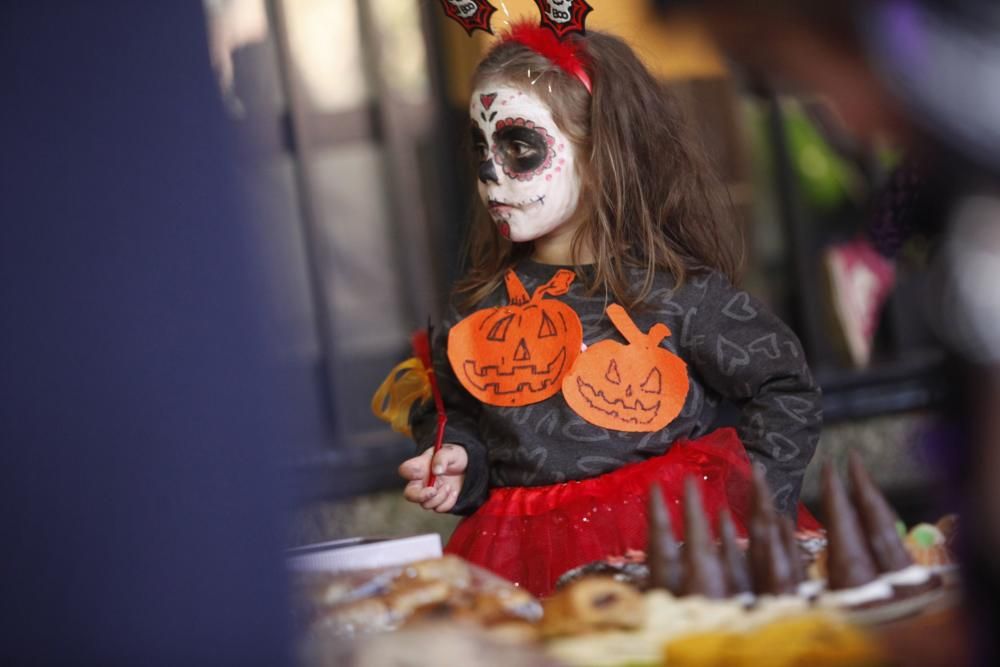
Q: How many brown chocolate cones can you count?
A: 7